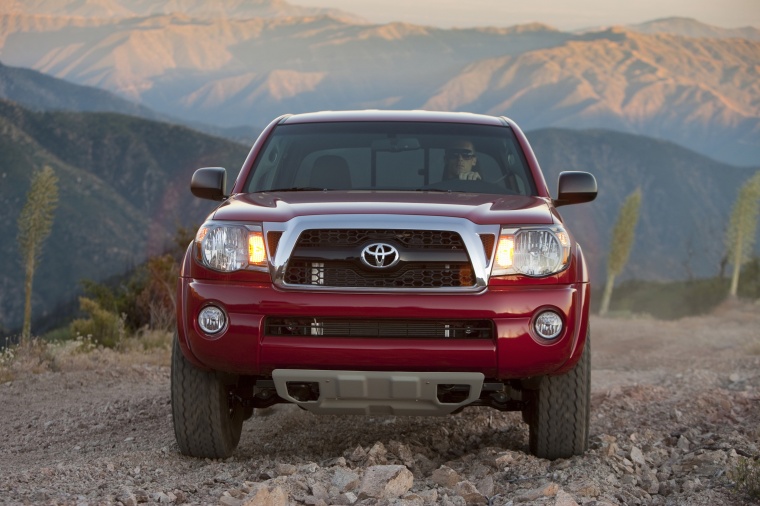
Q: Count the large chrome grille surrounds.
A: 1